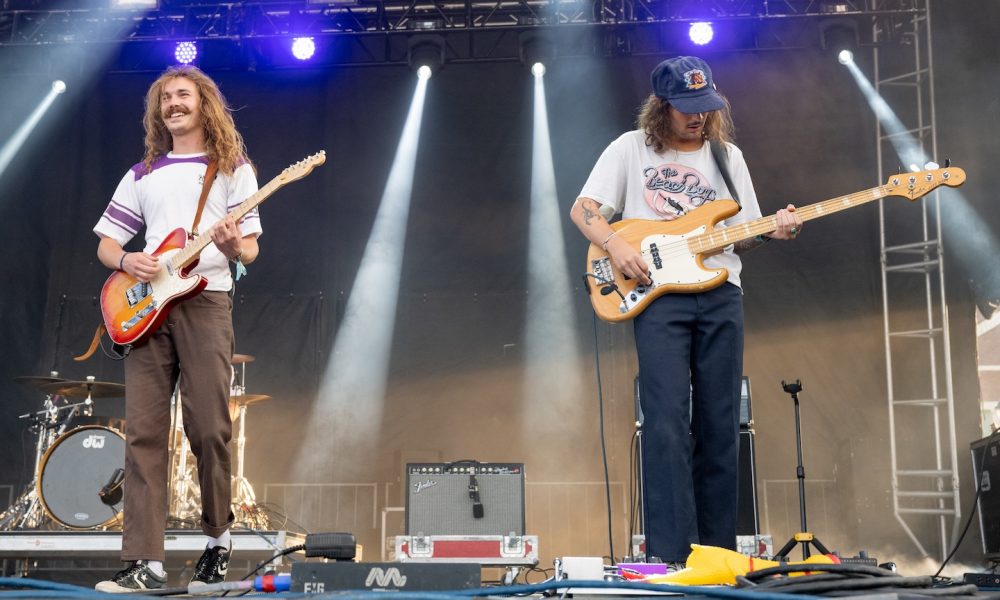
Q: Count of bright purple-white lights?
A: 3